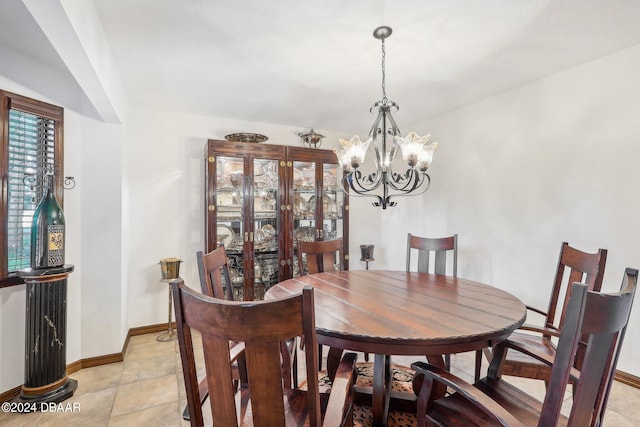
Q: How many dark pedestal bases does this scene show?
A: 1